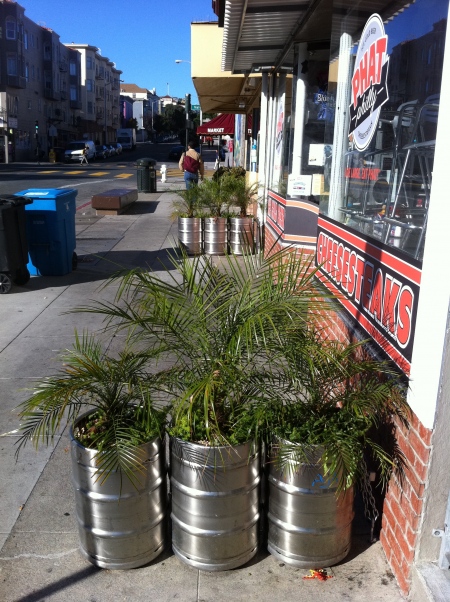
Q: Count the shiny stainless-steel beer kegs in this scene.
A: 6